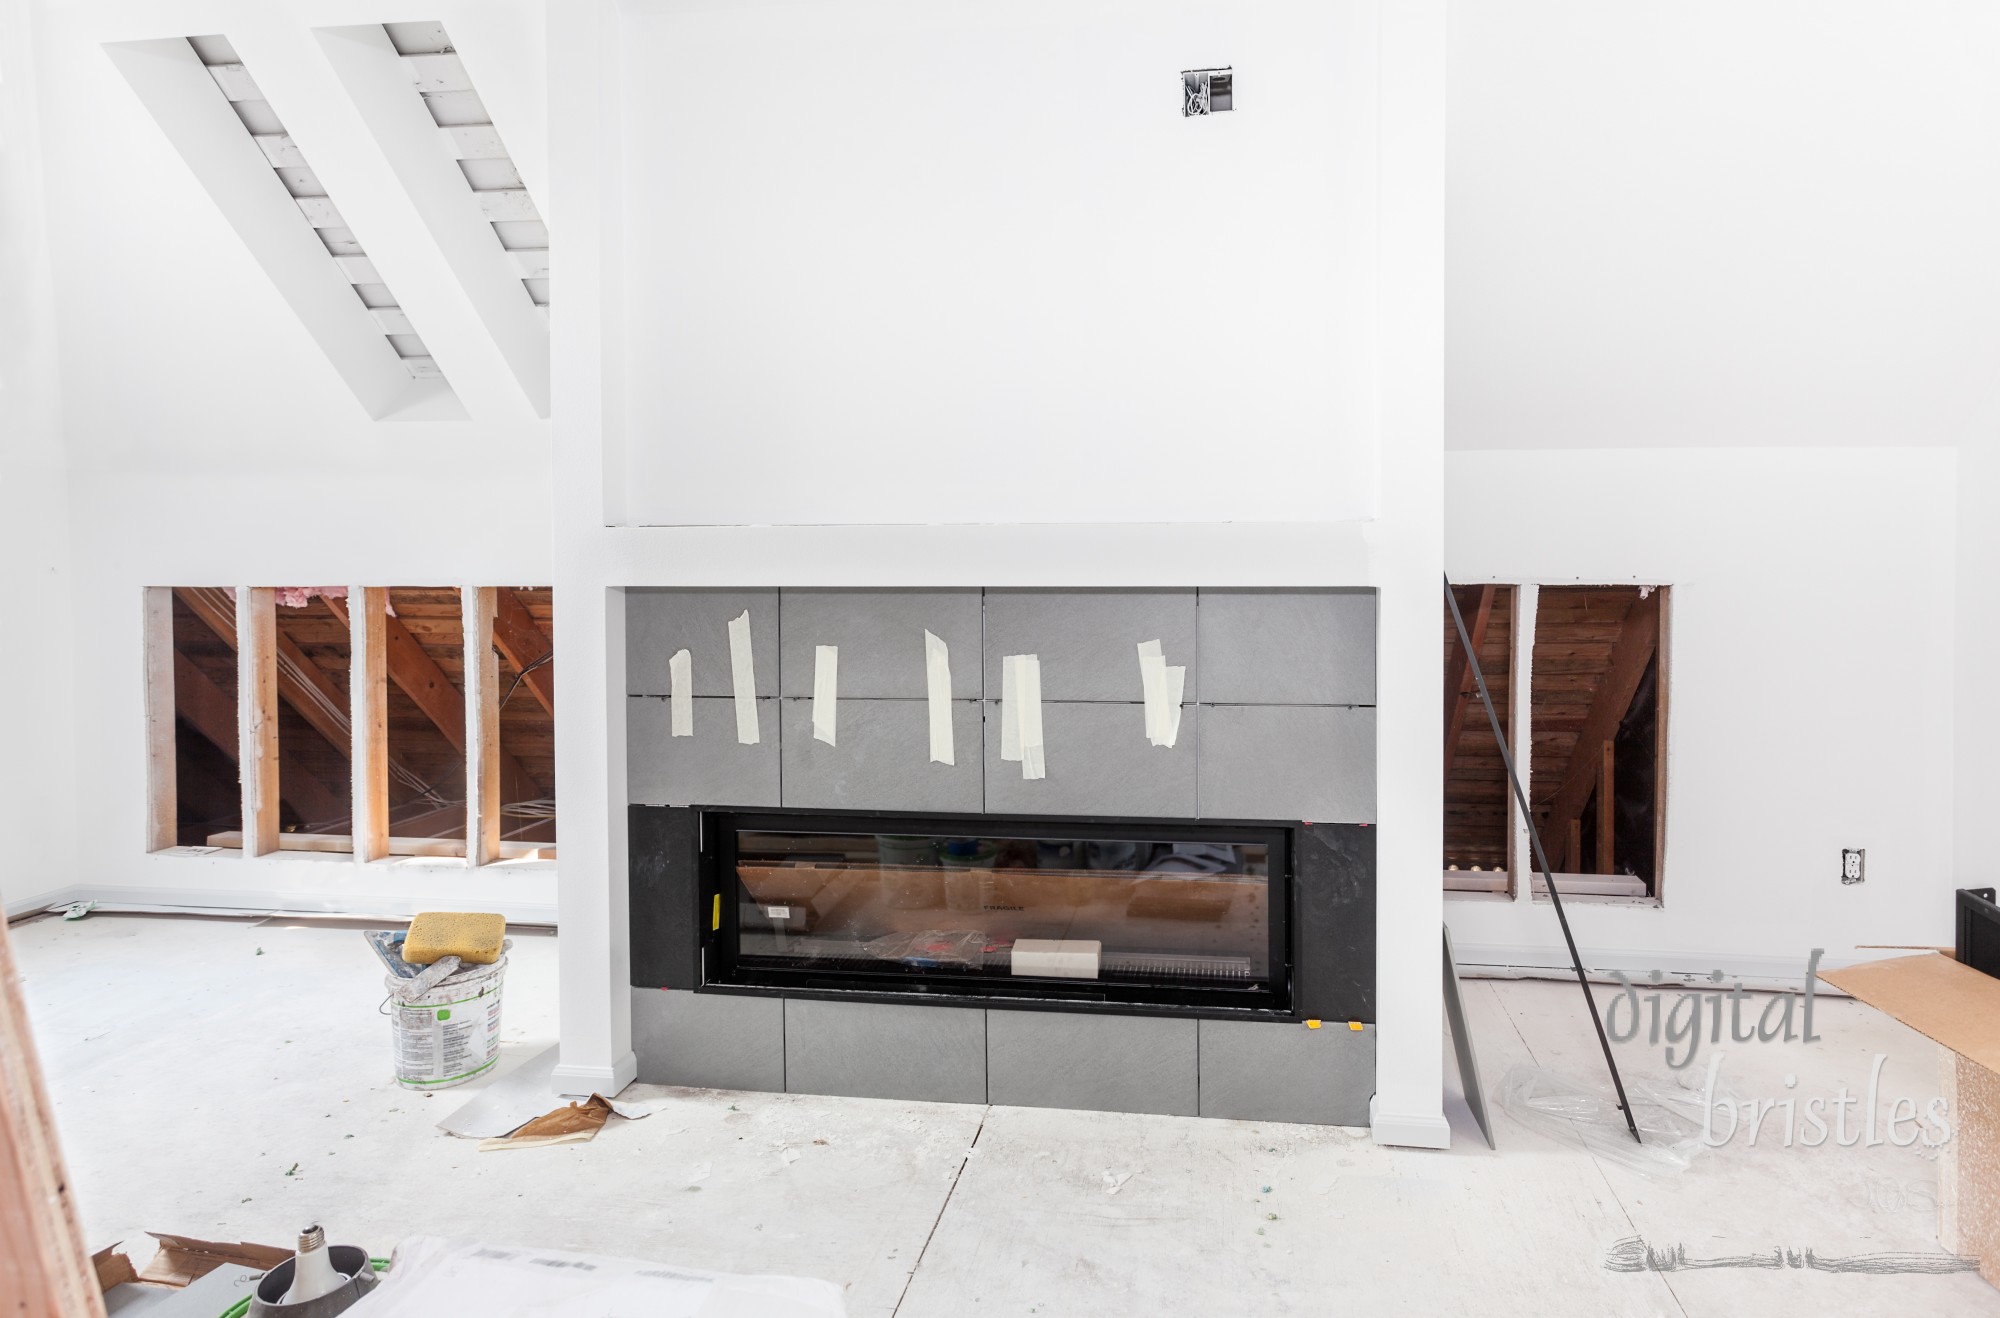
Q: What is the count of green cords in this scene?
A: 2